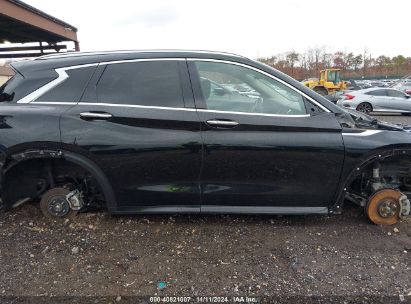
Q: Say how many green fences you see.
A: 1